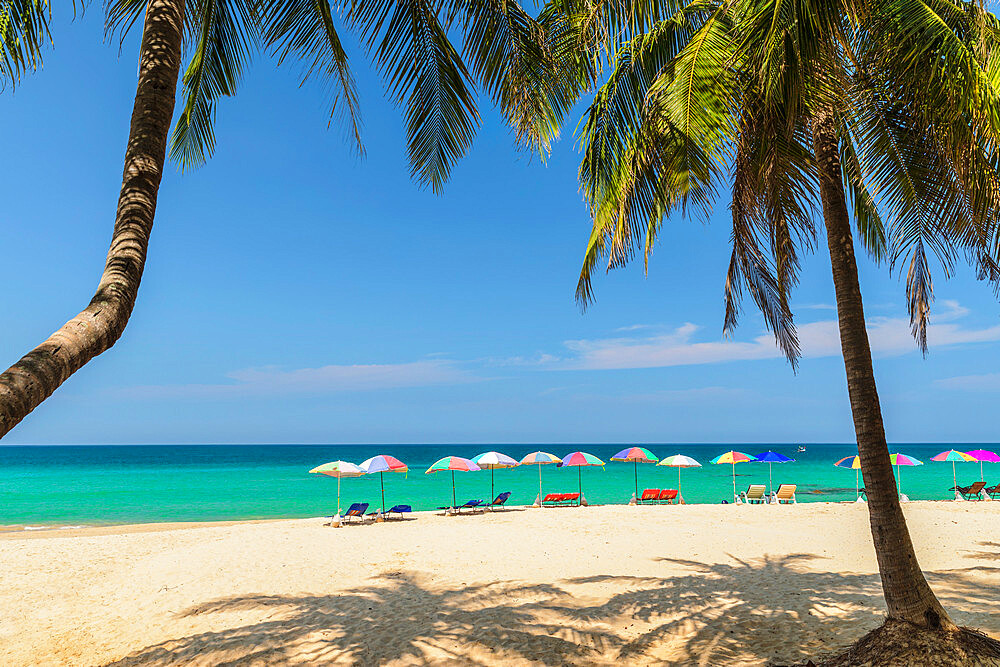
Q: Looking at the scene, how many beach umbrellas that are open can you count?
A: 14